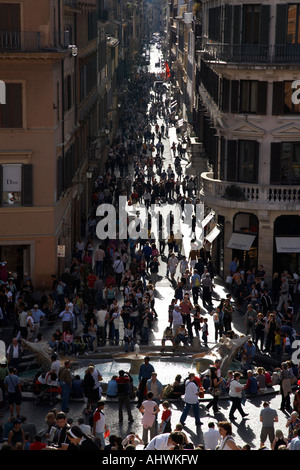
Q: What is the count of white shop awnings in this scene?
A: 4